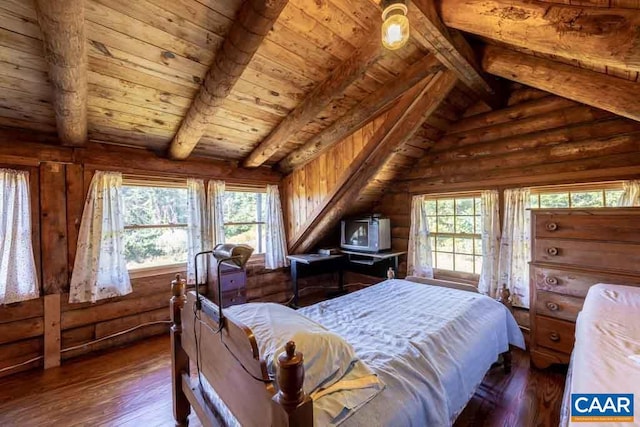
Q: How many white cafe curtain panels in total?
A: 9